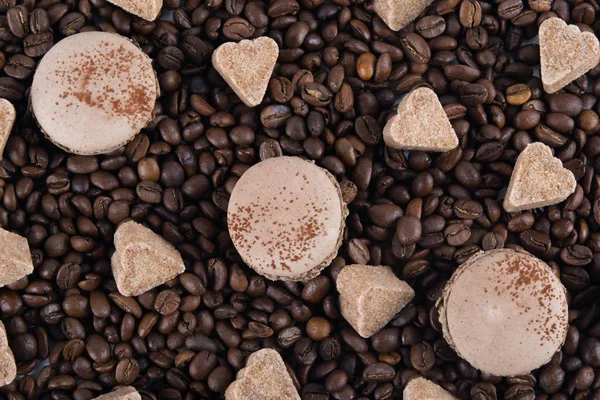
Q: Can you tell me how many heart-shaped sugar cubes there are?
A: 14